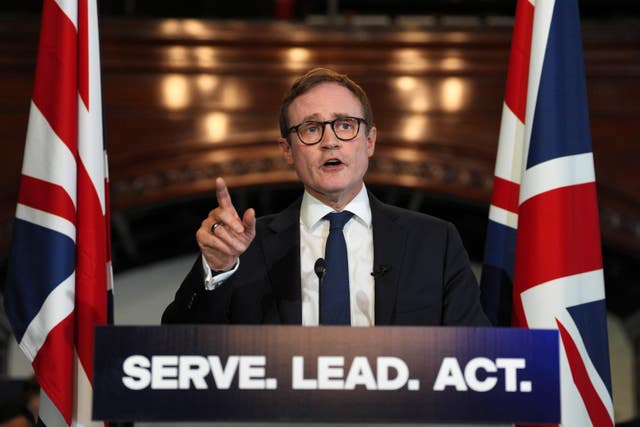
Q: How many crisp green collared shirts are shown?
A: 0